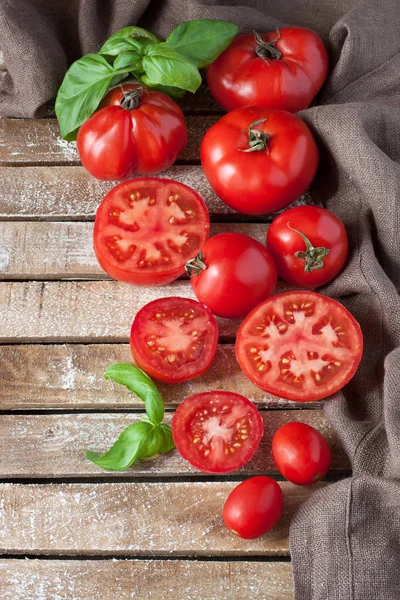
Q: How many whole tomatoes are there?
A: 7